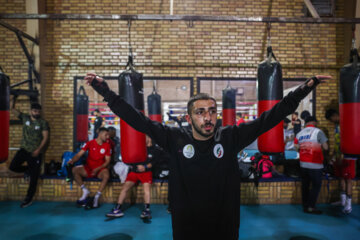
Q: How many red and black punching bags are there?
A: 7